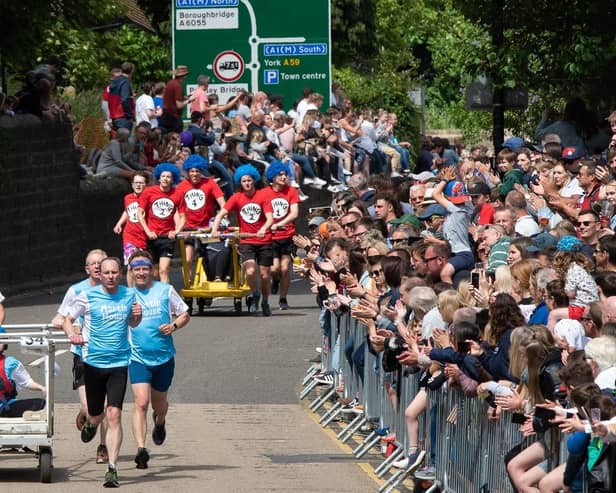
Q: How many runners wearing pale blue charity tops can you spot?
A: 3